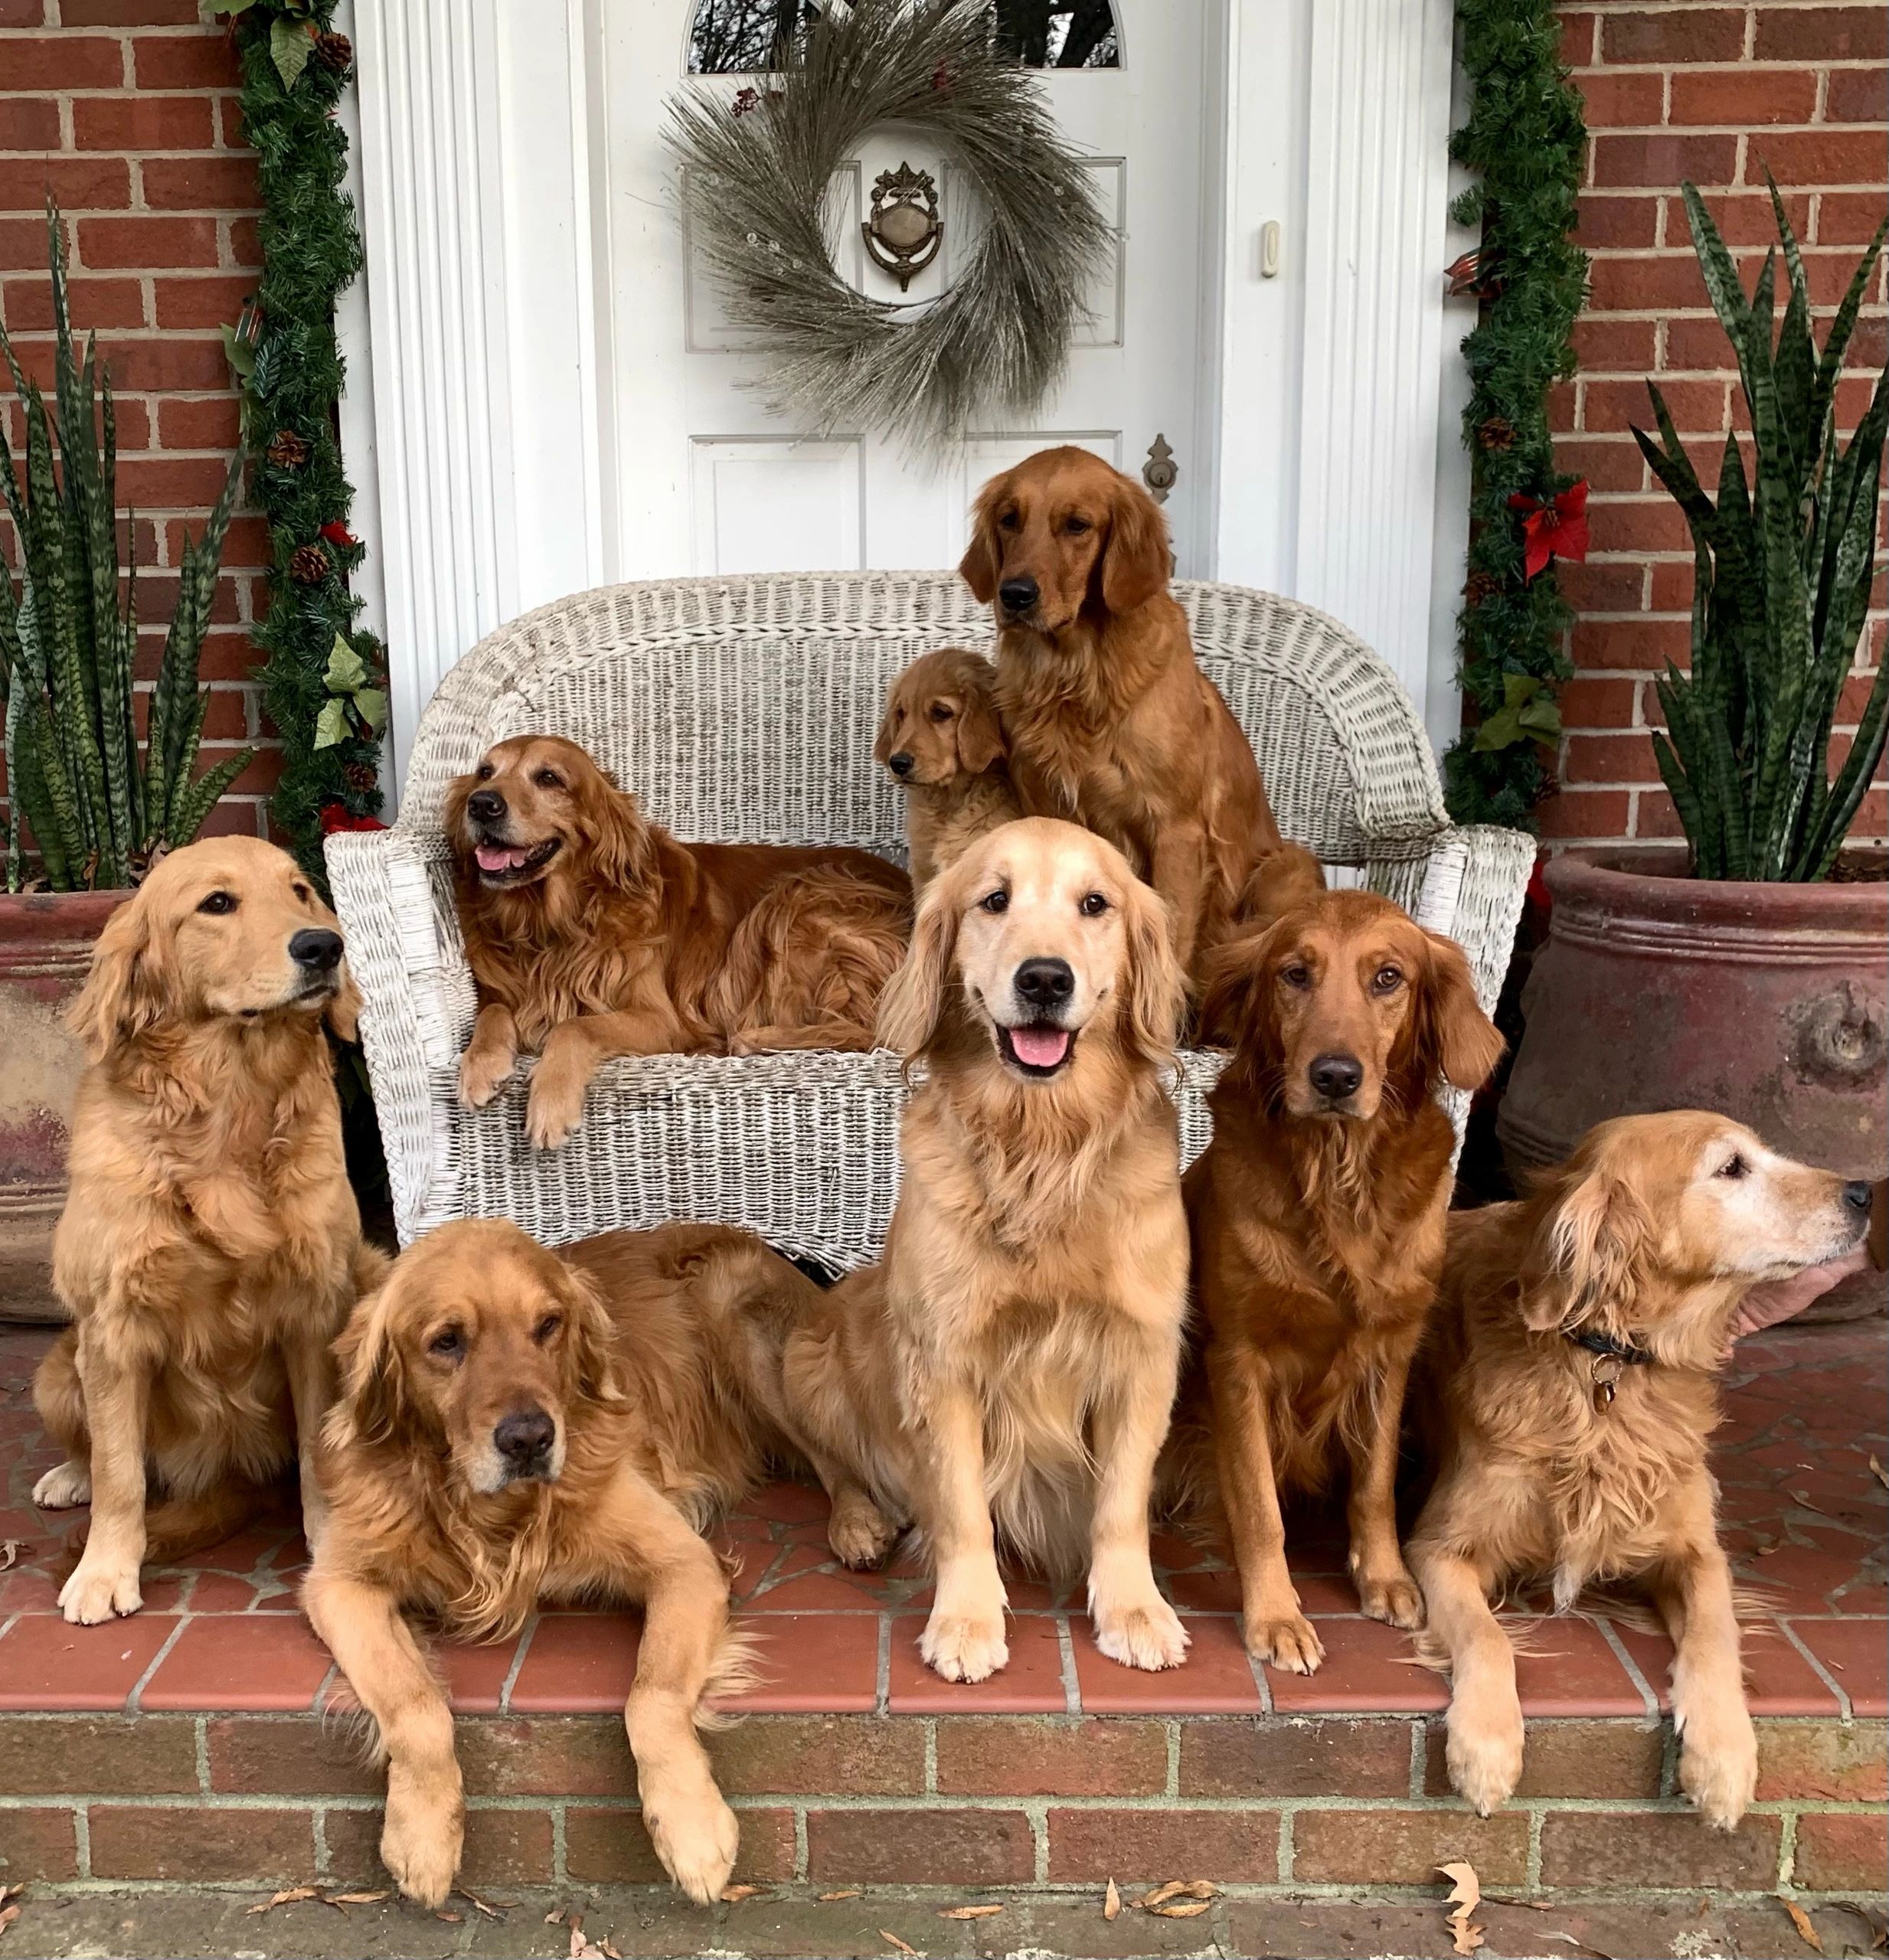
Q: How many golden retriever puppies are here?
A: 1